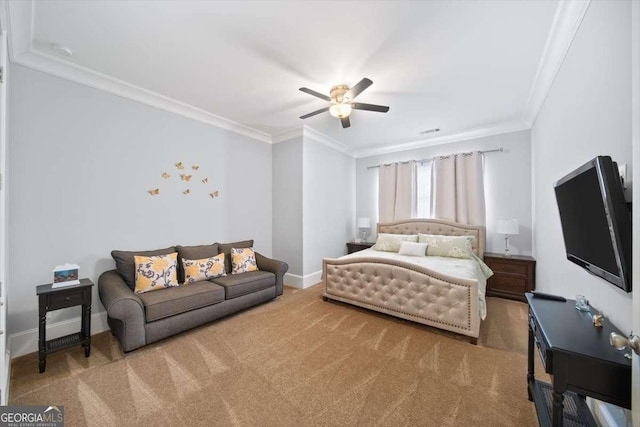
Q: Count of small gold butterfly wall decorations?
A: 8